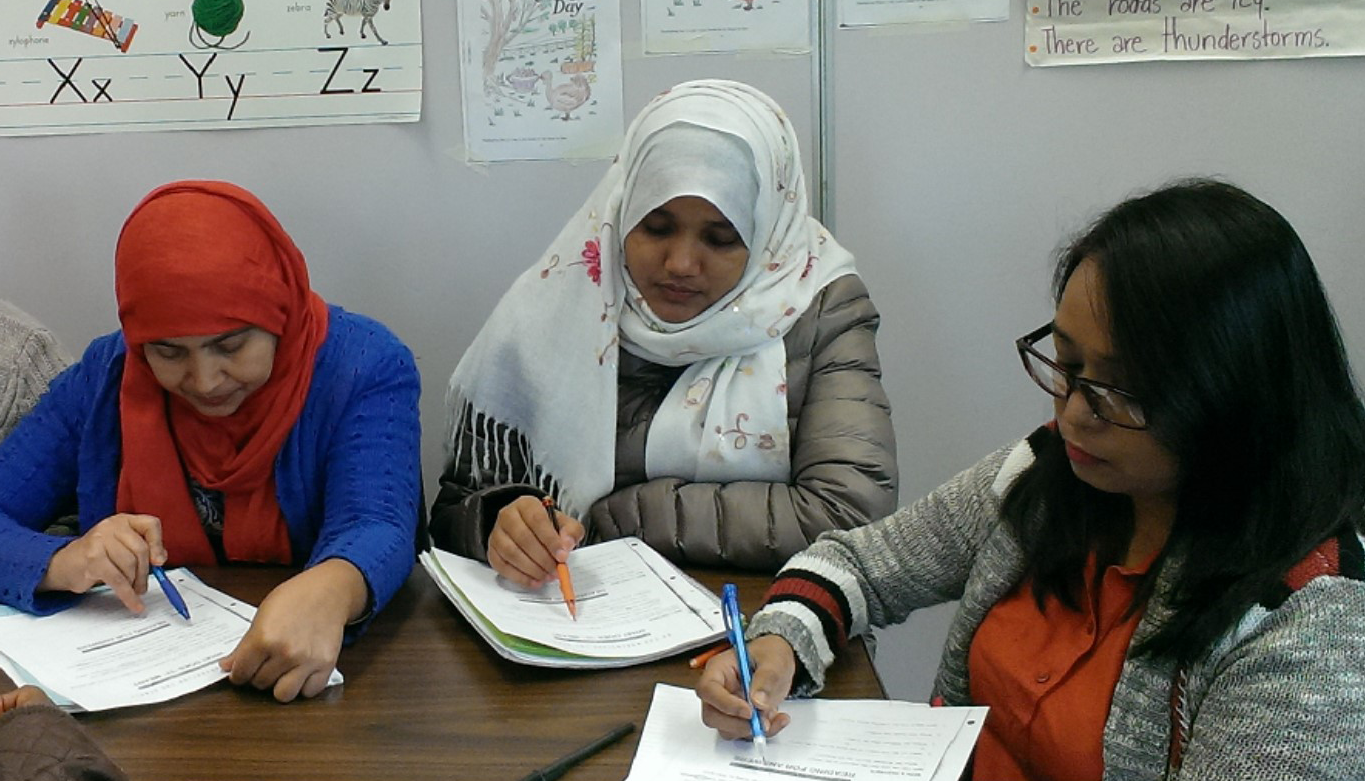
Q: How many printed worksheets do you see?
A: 3